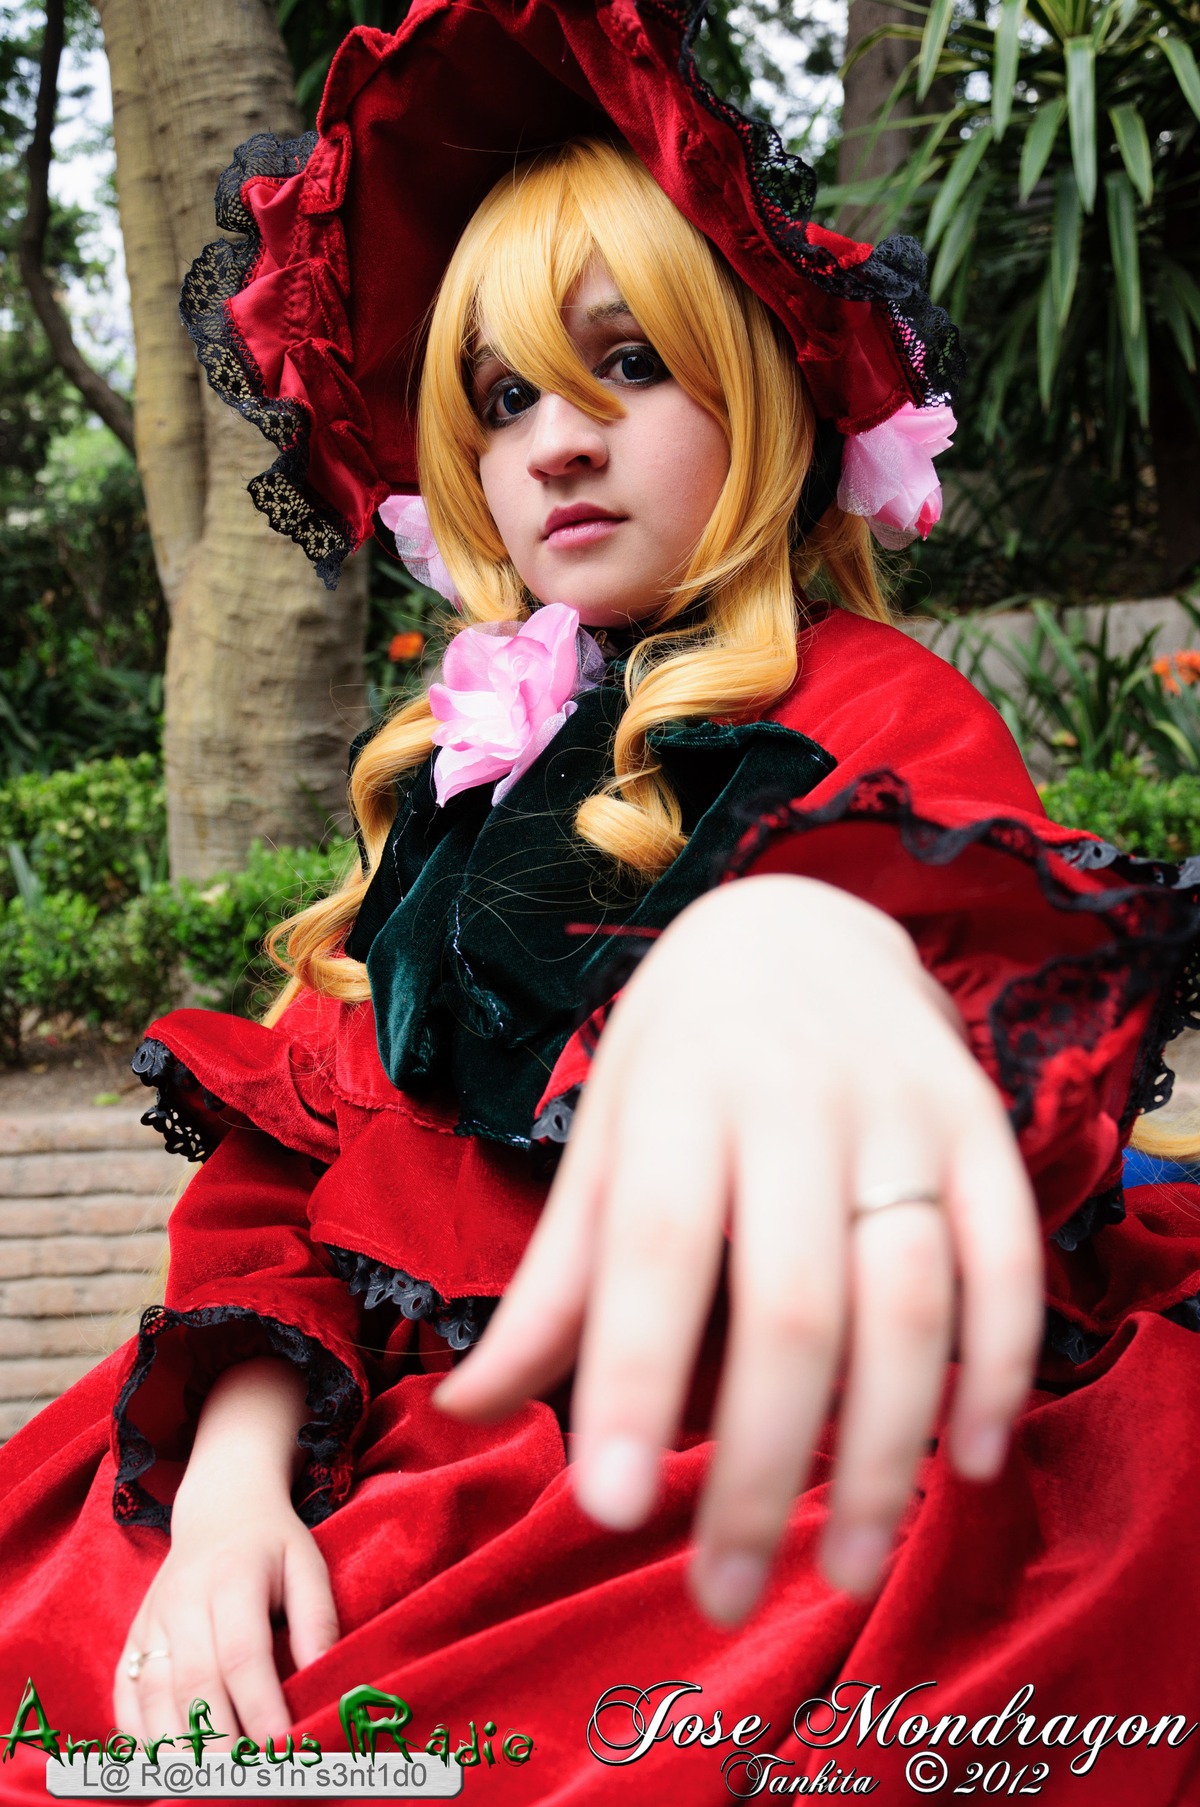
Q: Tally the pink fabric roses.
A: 3